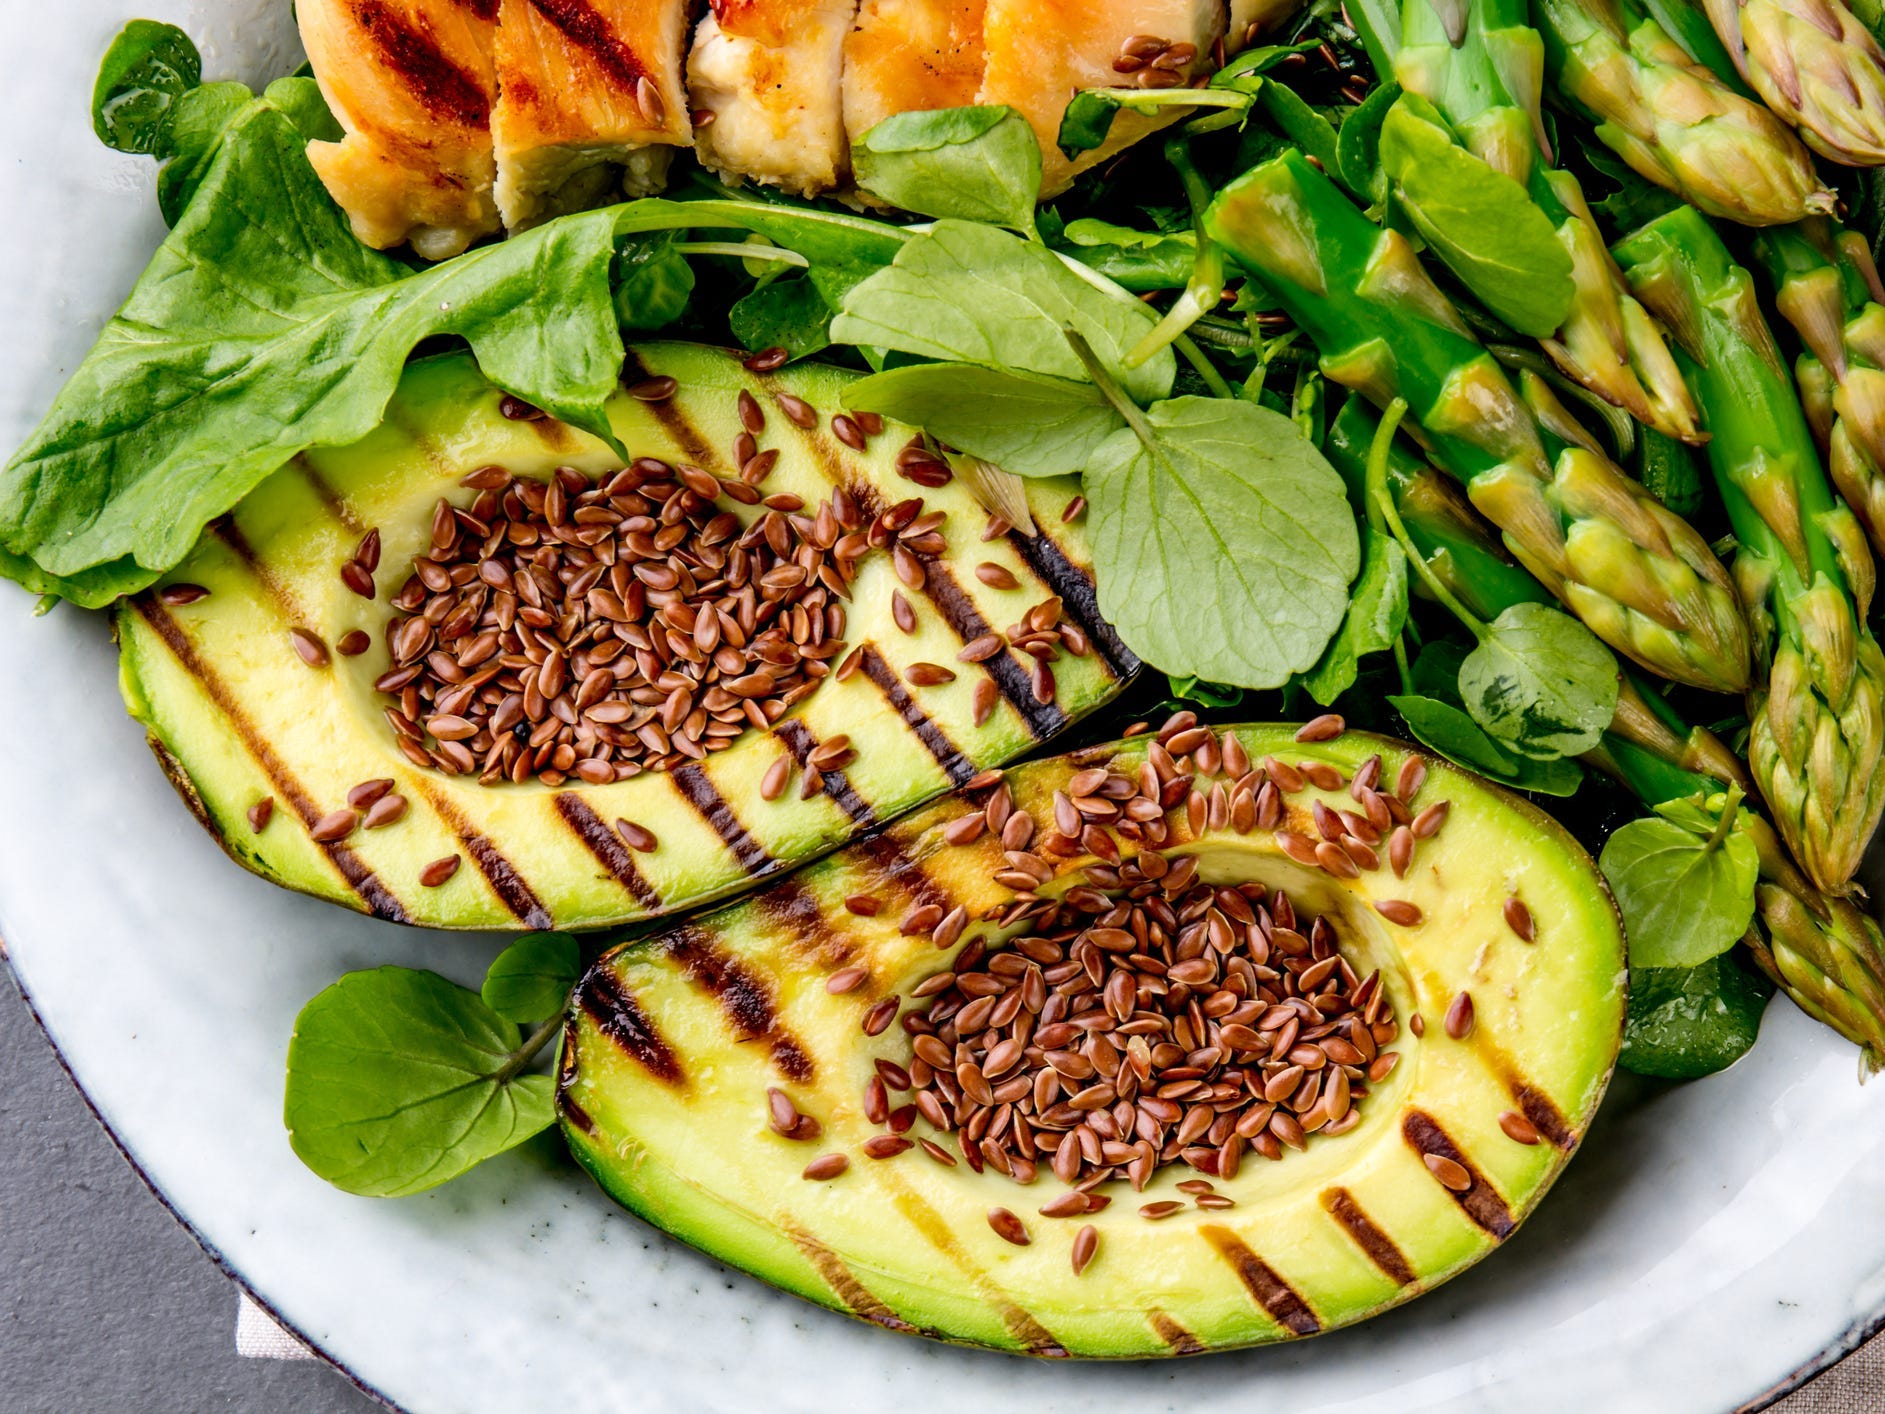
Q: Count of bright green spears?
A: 7